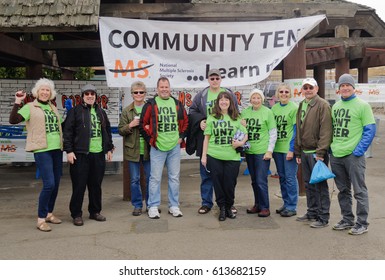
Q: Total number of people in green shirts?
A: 10